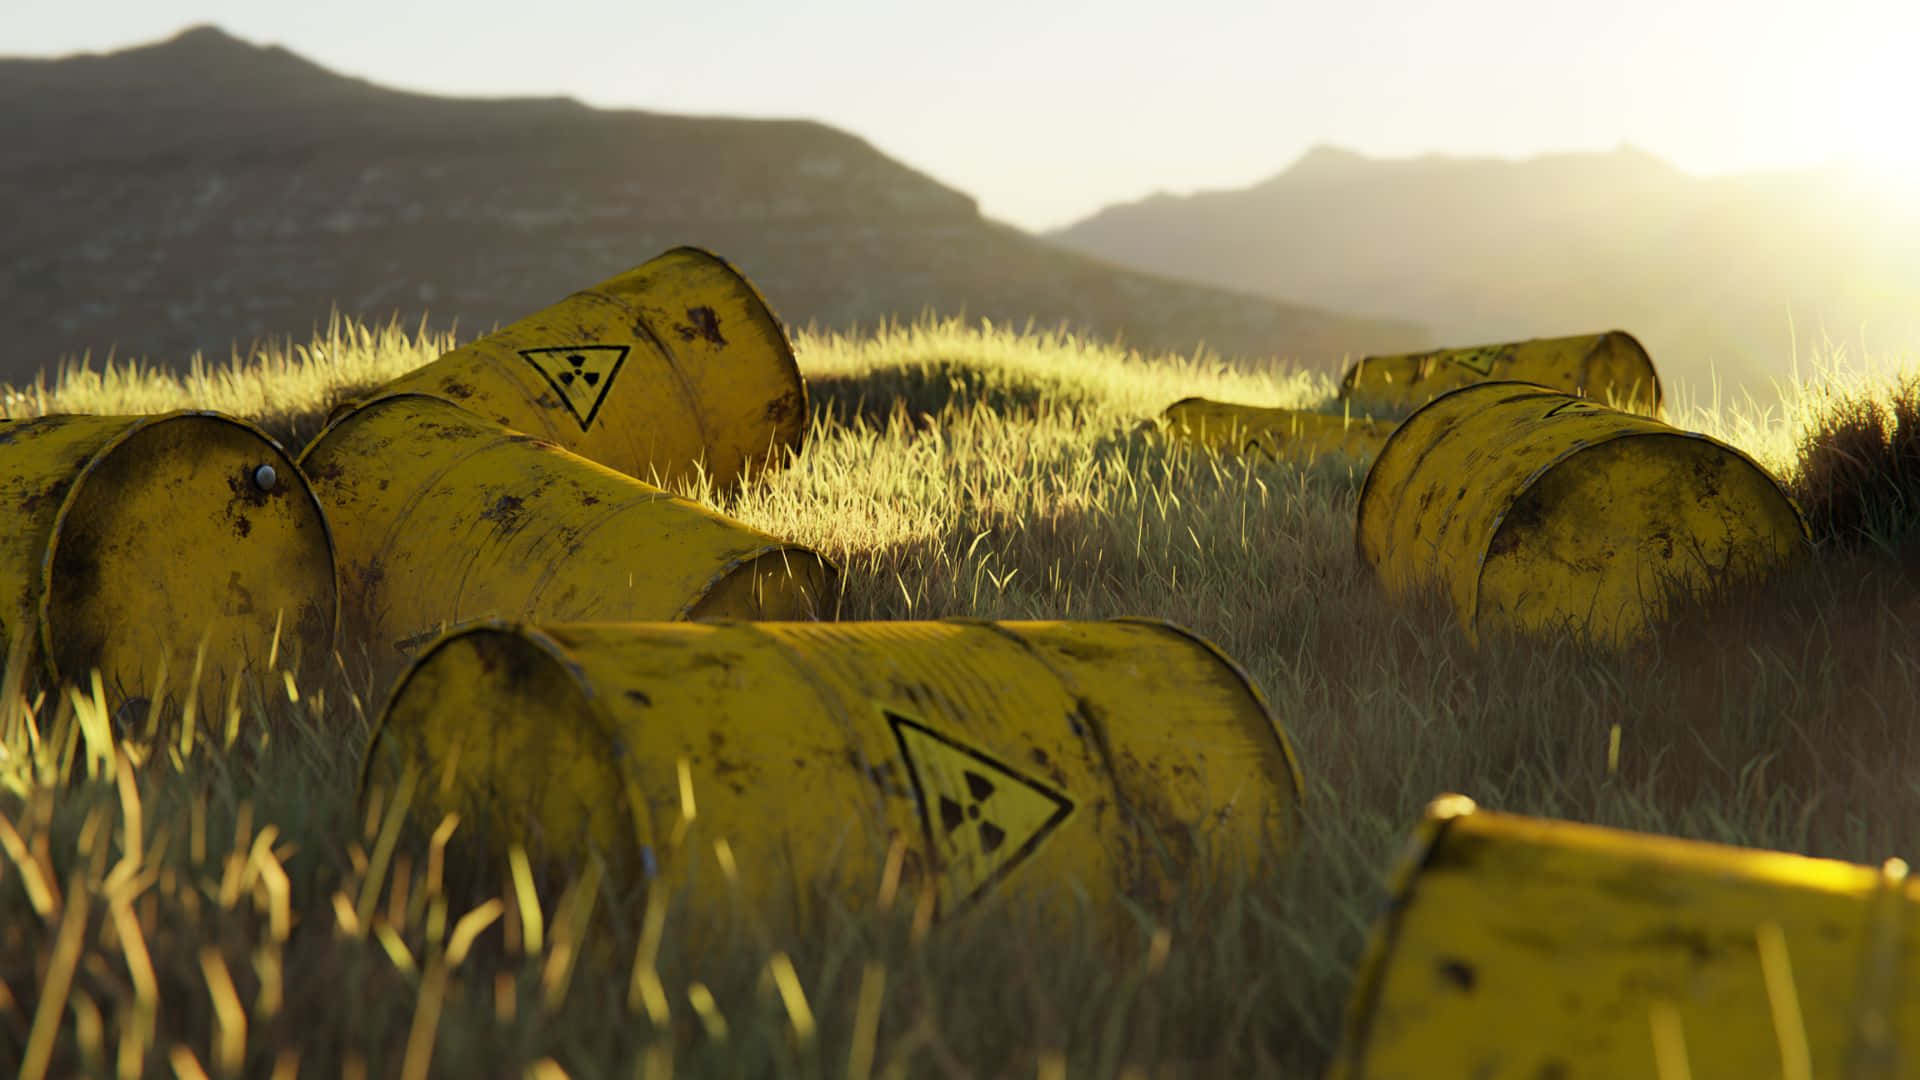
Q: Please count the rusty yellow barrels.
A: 8